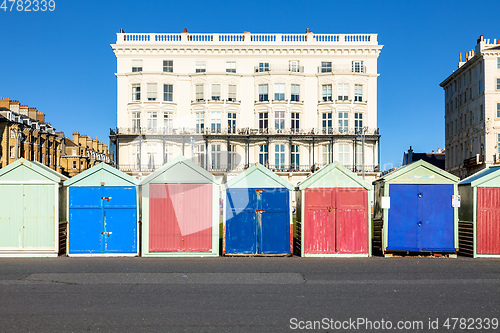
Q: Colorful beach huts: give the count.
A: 7